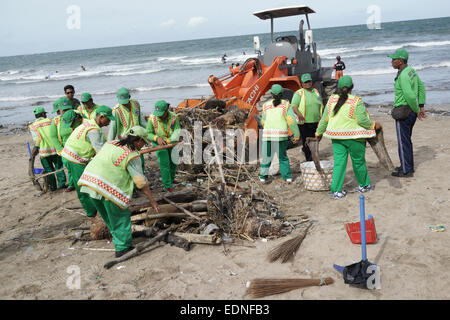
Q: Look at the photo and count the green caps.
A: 13